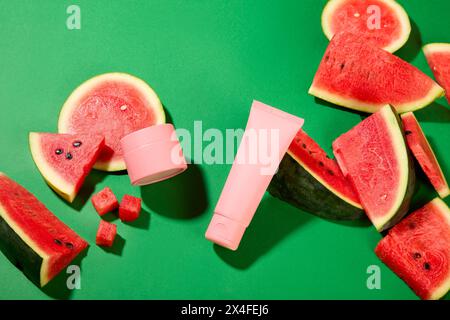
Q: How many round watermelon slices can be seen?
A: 2